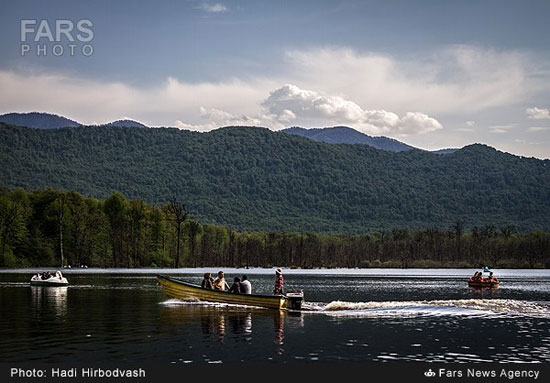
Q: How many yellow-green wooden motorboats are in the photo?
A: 1